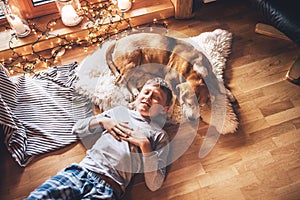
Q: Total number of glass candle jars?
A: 3